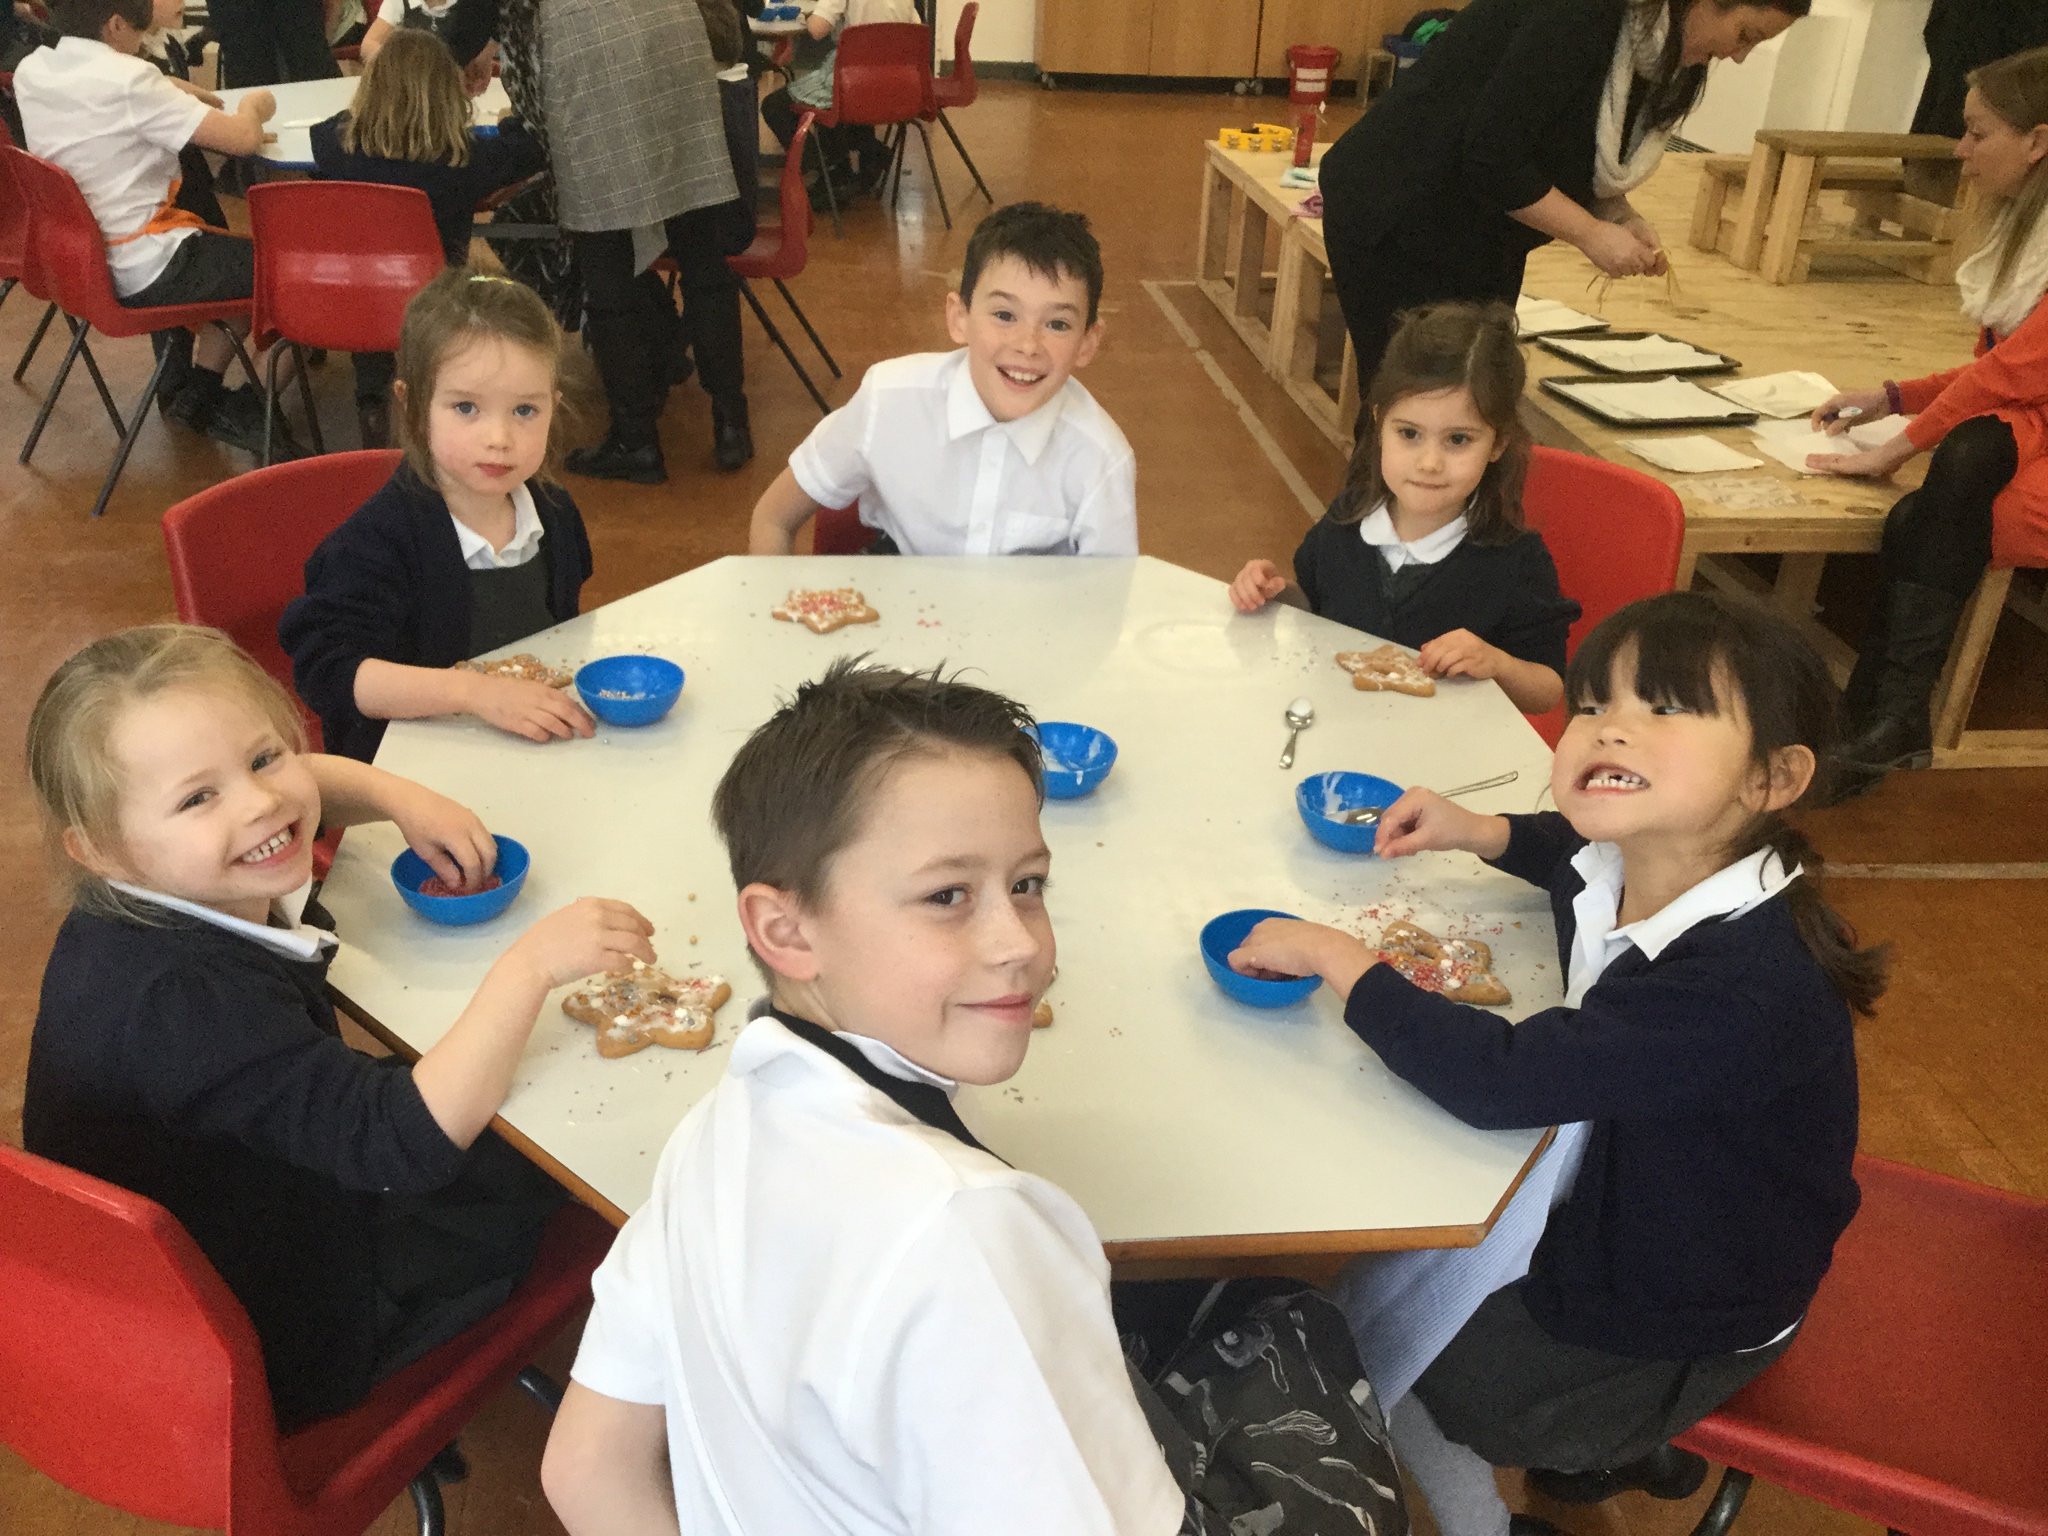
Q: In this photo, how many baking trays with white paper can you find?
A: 3